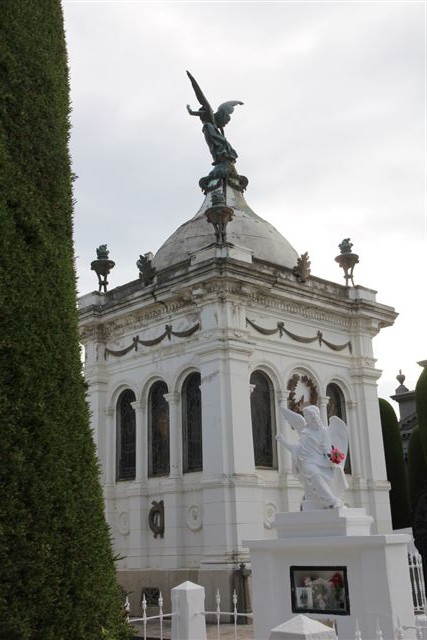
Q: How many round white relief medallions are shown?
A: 3